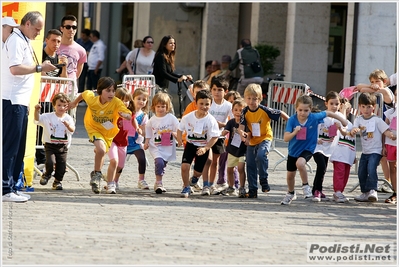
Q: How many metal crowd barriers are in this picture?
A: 4